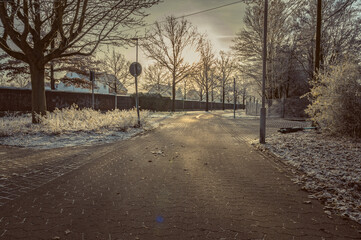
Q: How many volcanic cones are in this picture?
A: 0